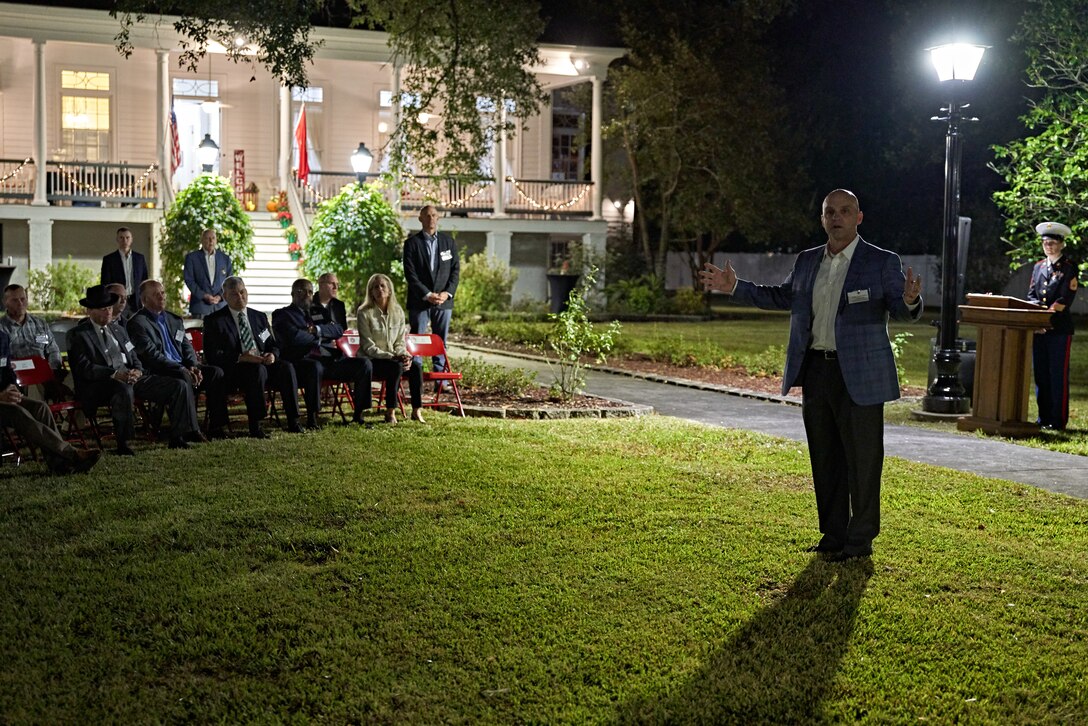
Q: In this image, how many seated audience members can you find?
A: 9